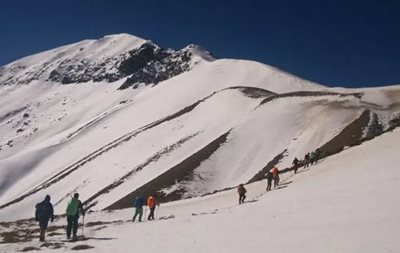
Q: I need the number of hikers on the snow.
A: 11